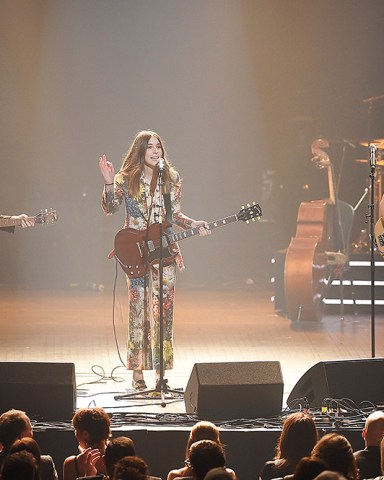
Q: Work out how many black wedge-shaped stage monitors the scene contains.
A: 3